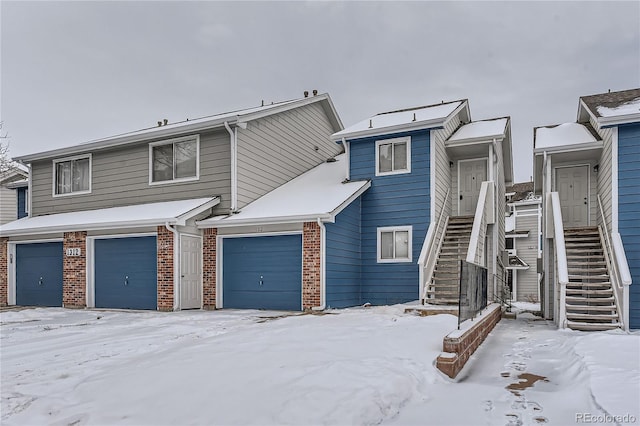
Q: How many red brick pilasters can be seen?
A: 5